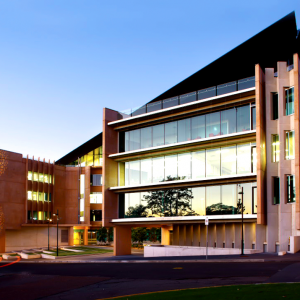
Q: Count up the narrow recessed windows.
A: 6